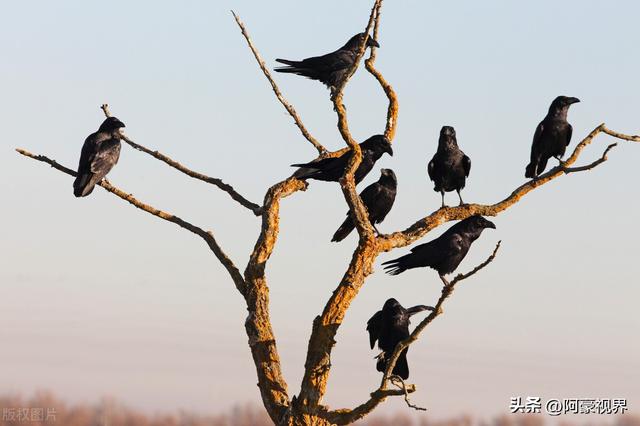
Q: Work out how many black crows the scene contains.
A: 8